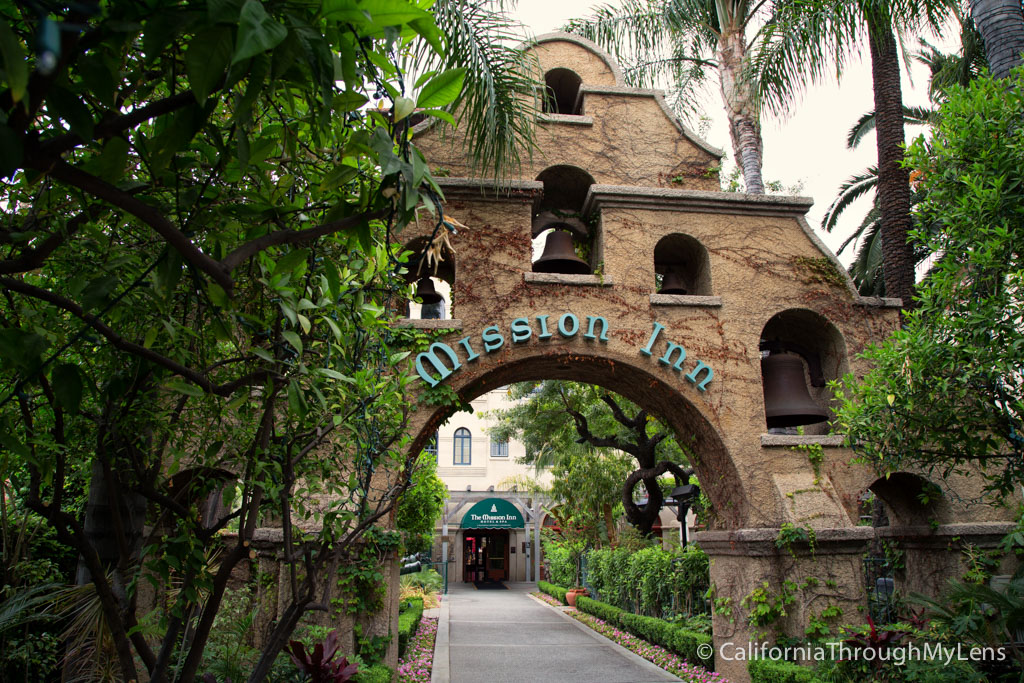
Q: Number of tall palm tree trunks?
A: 3